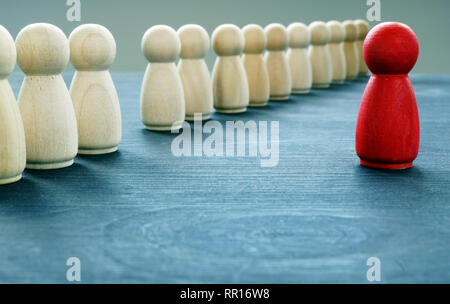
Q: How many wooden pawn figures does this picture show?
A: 14